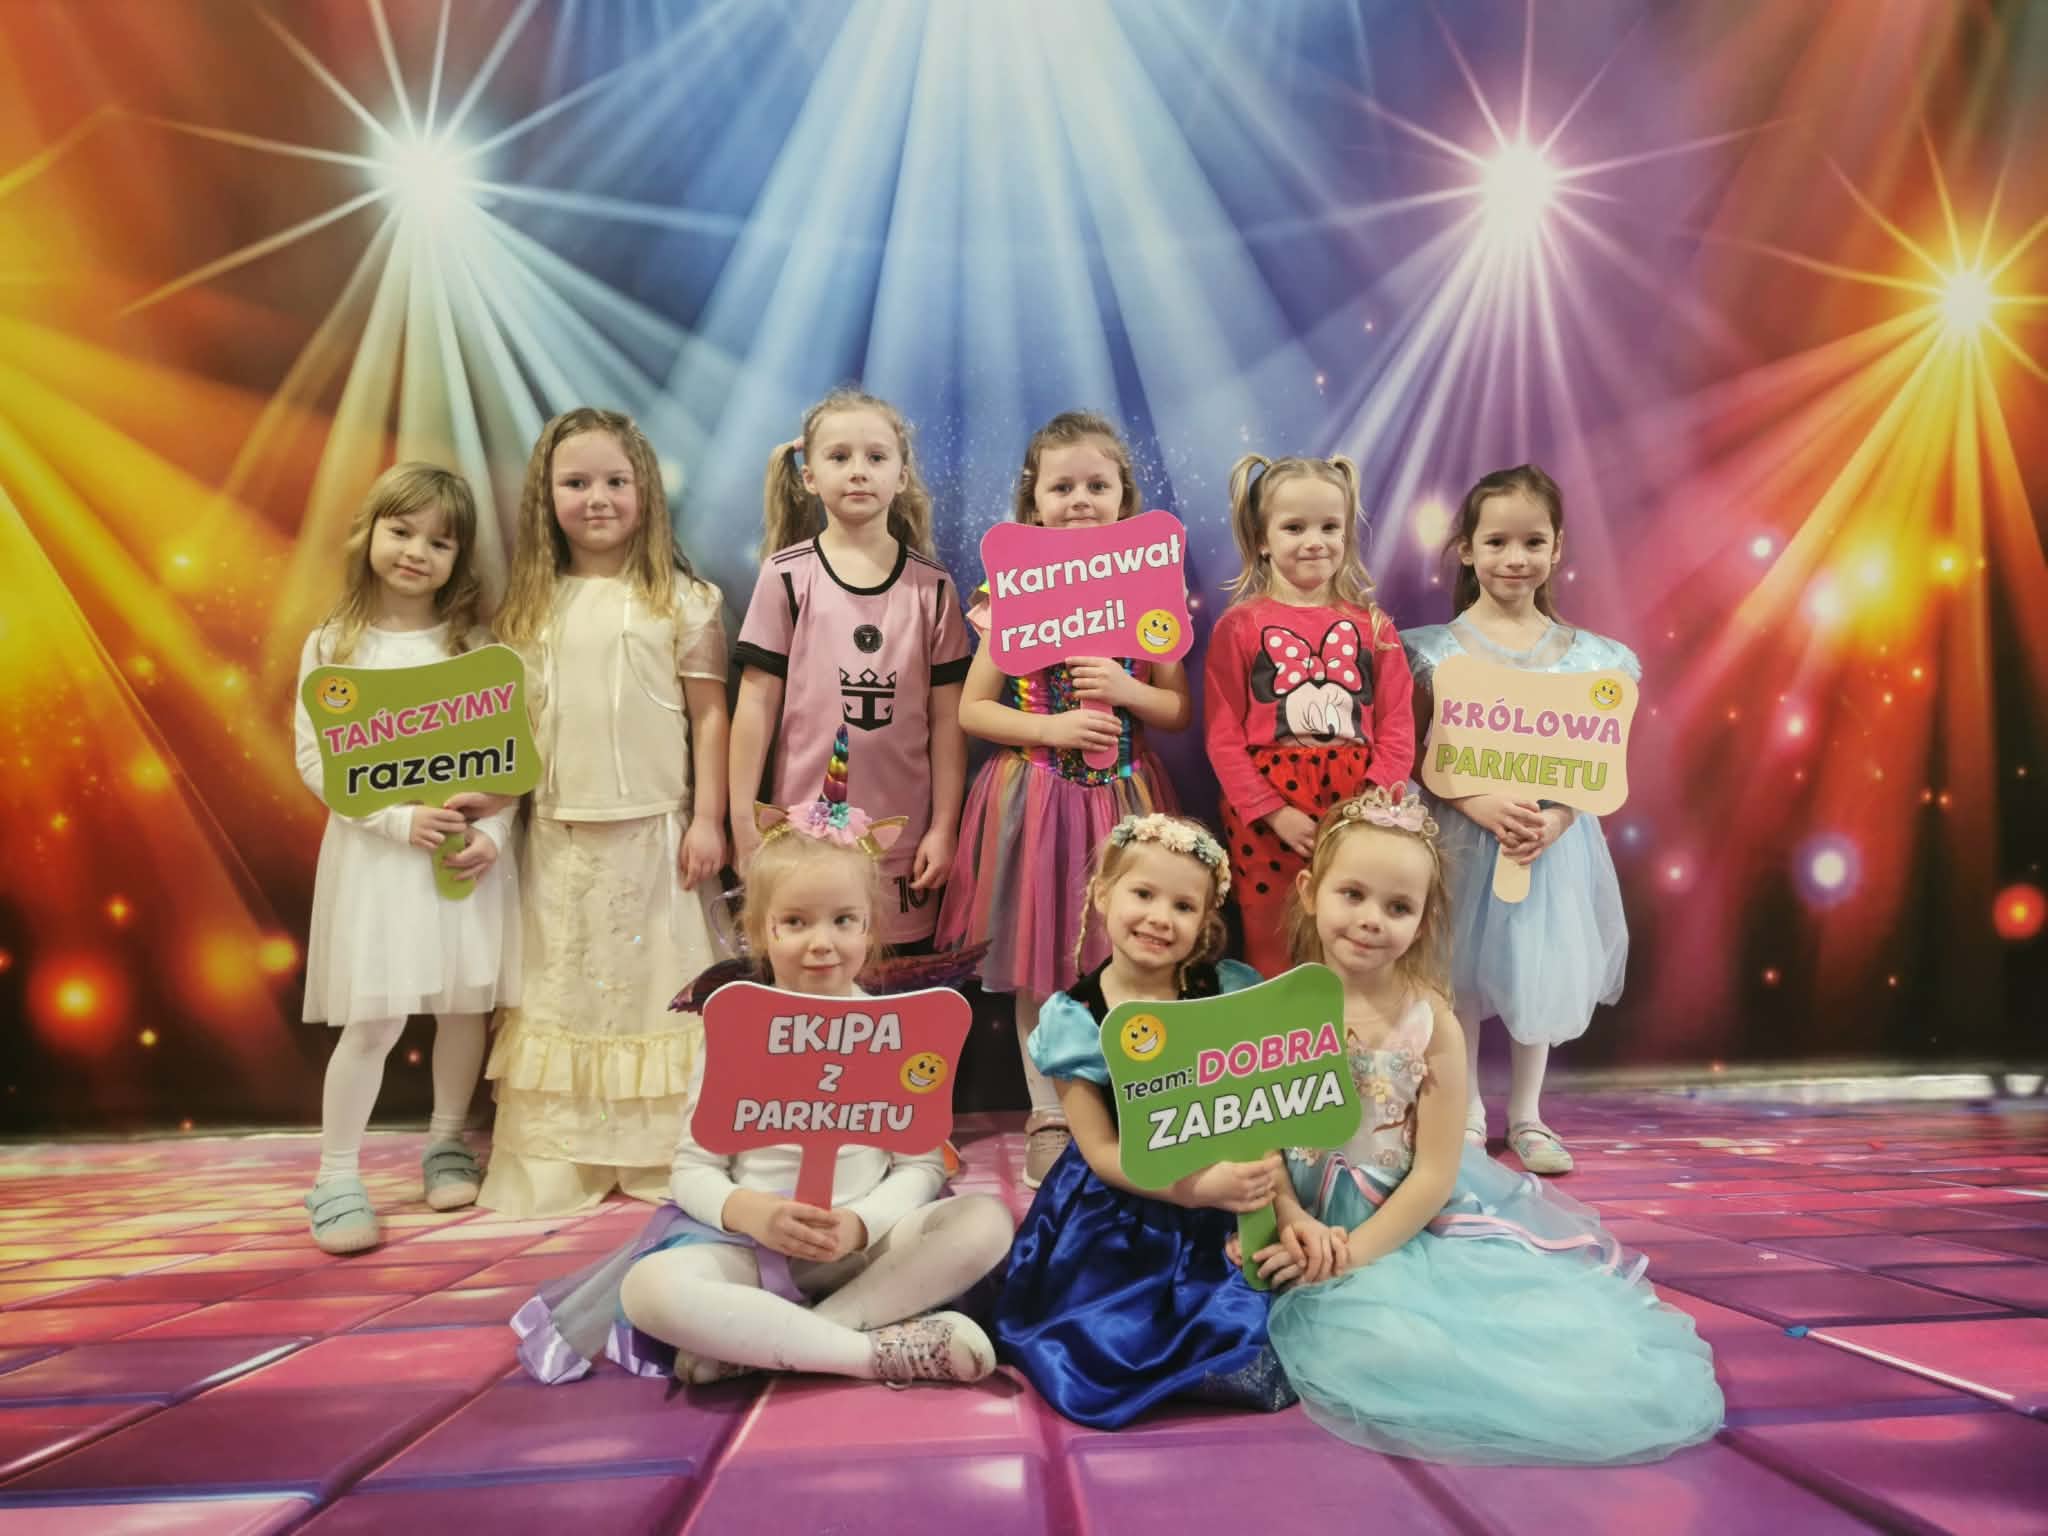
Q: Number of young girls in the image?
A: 9